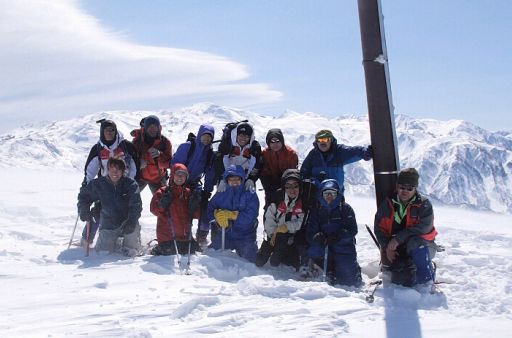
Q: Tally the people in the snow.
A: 12